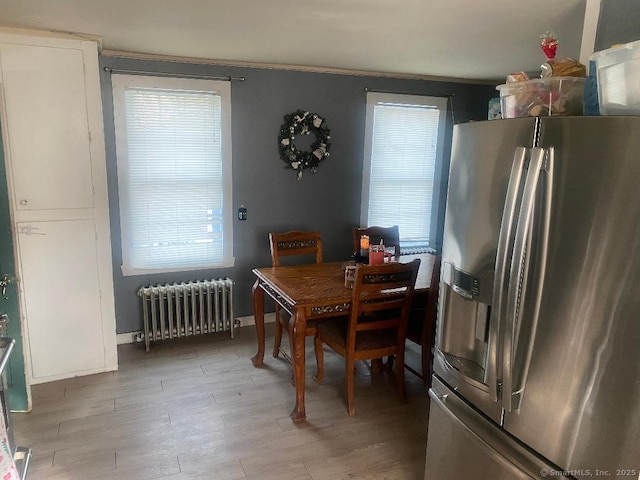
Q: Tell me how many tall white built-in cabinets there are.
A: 1